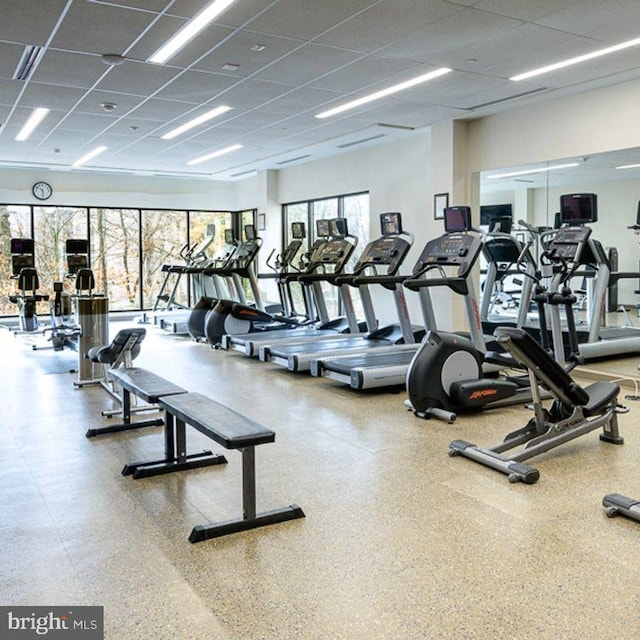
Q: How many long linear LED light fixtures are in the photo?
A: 7